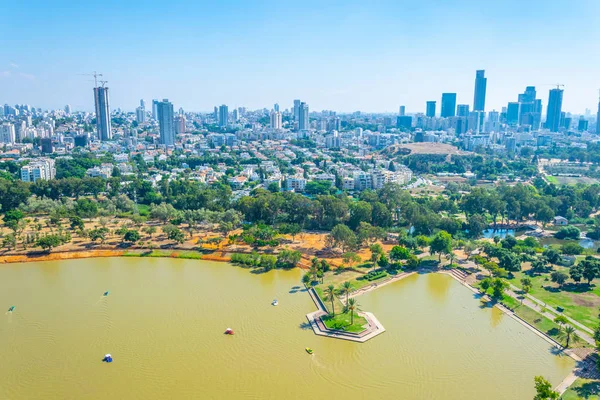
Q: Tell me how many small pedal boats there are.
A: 6